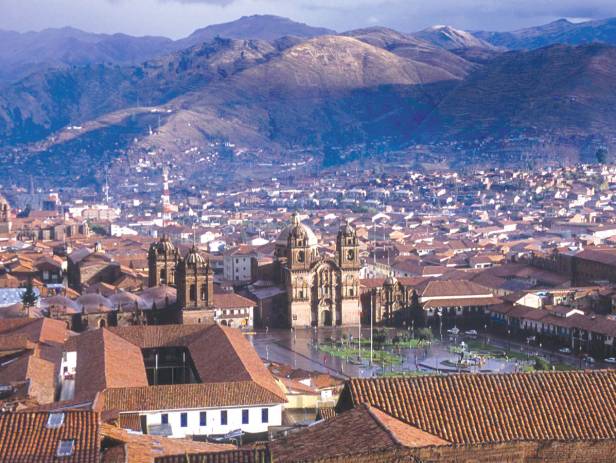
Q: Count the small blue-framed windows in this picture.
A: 6